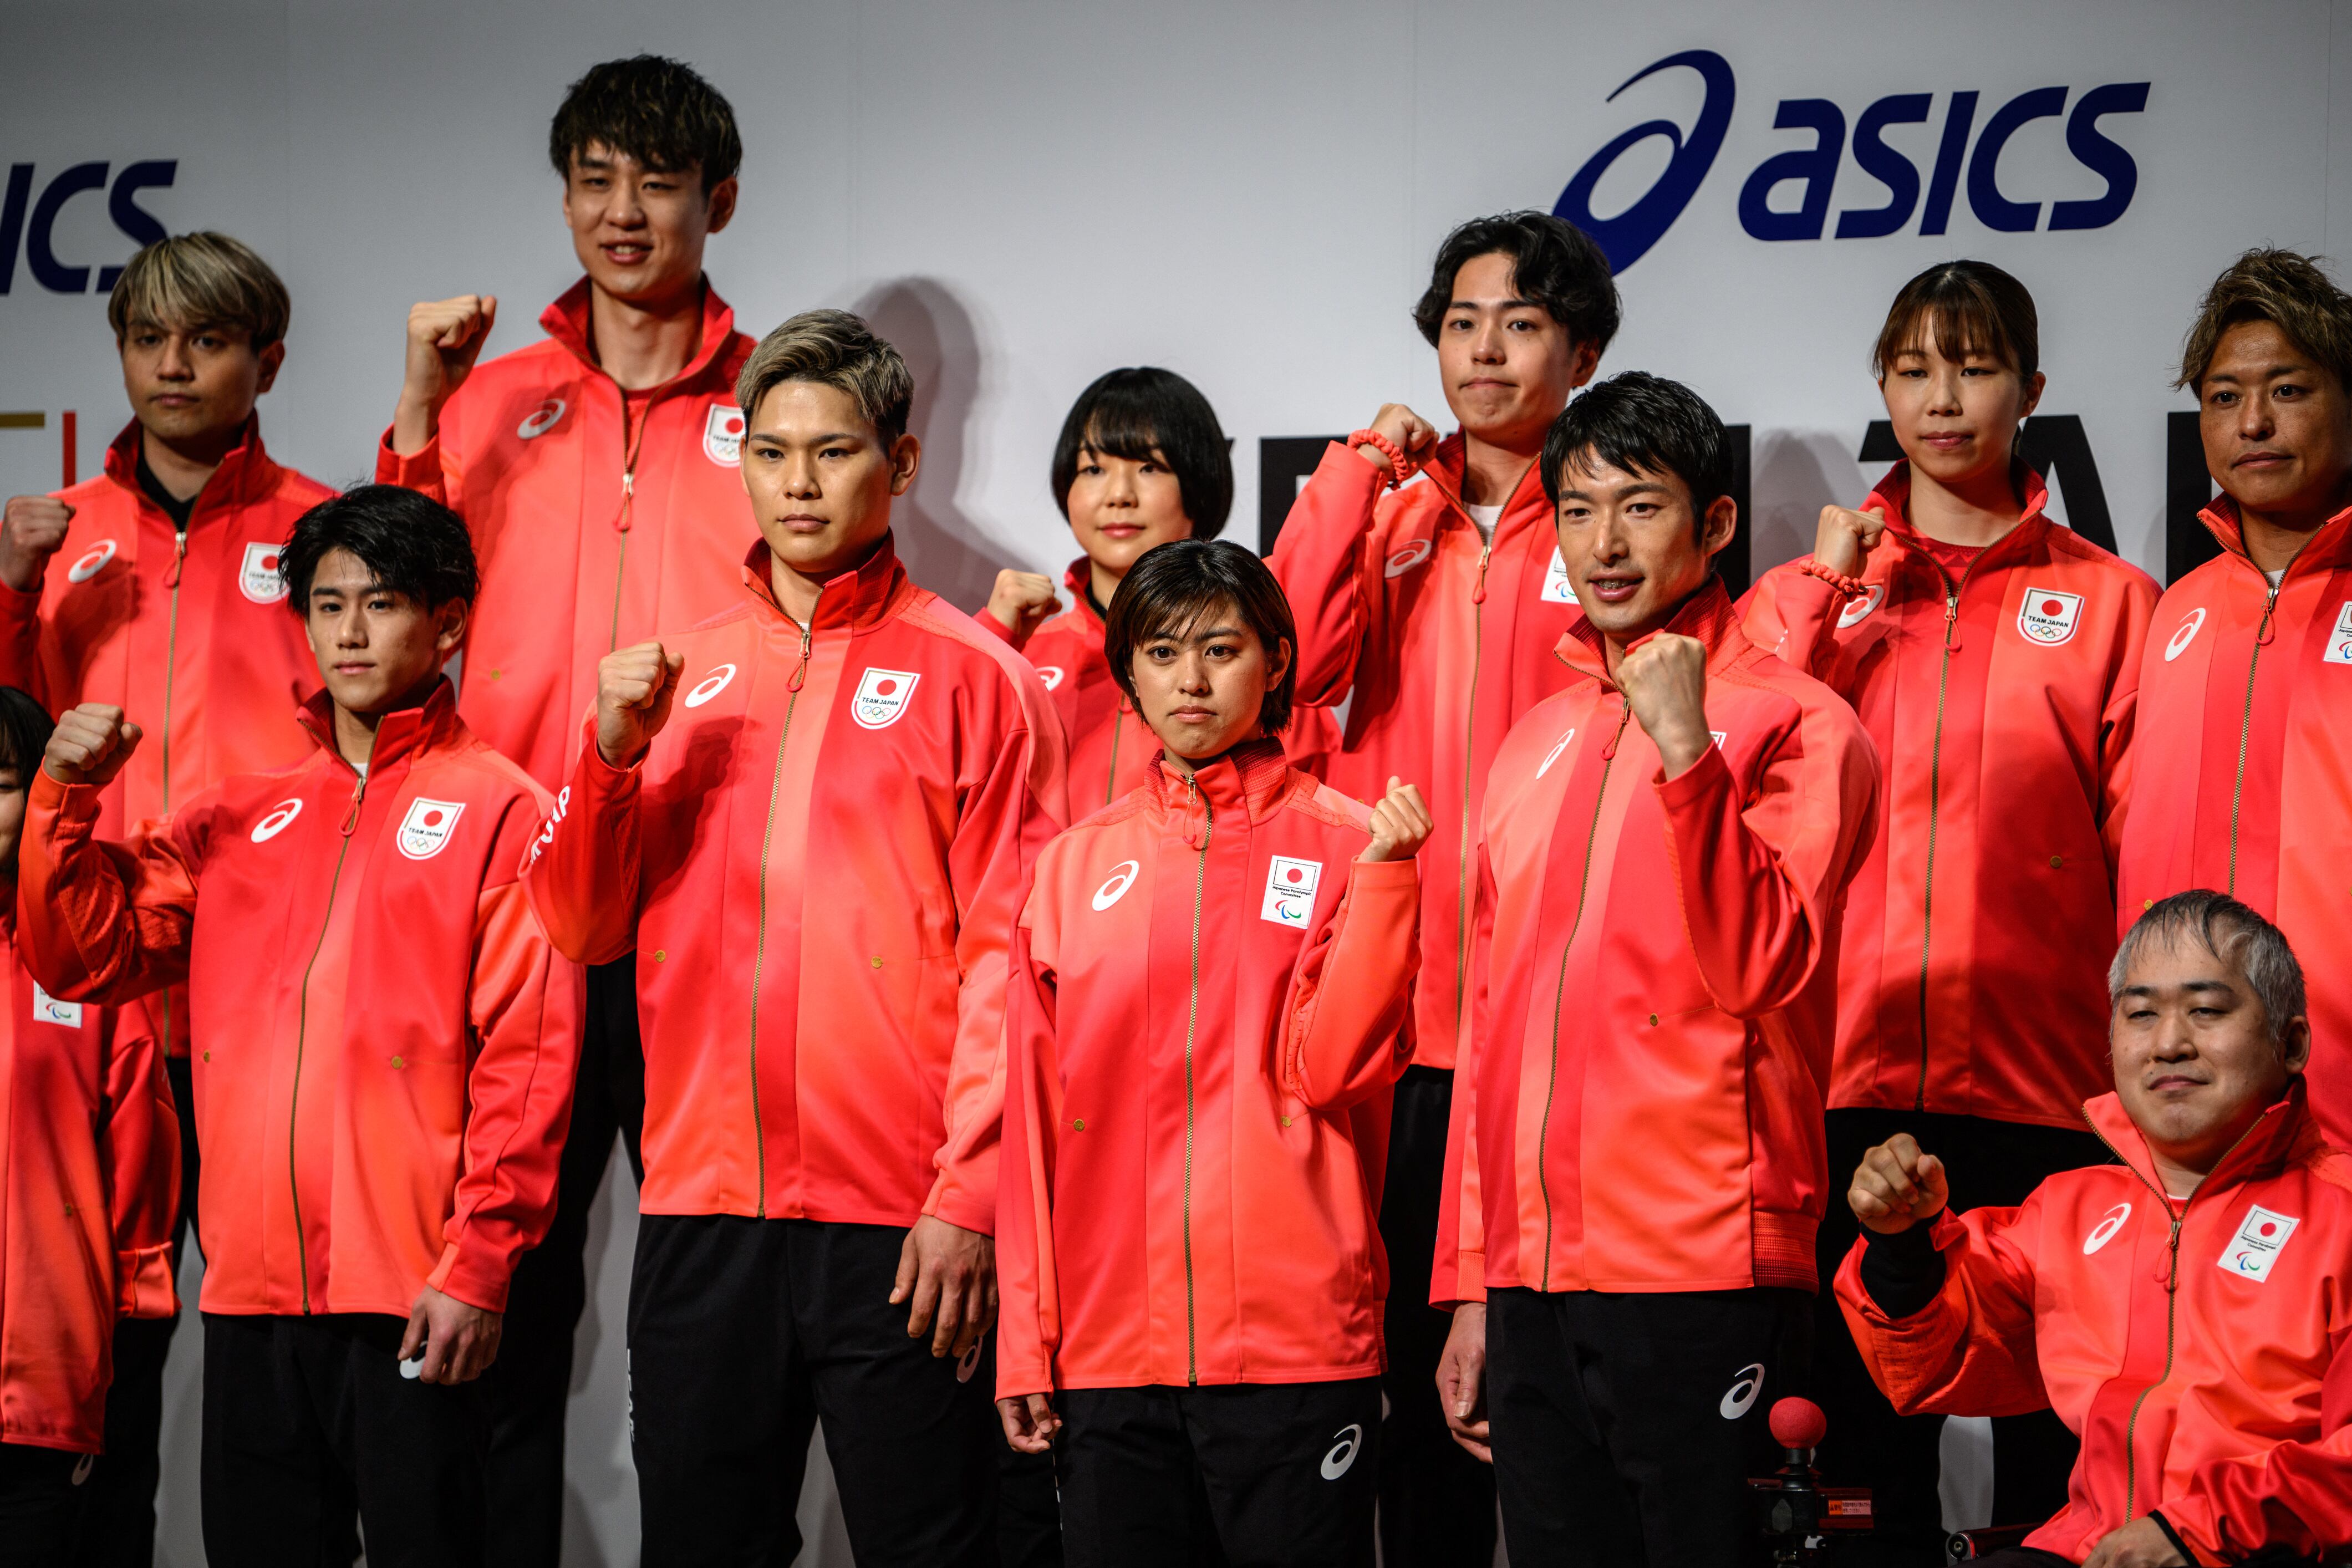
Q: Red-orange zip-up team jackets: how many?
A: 12